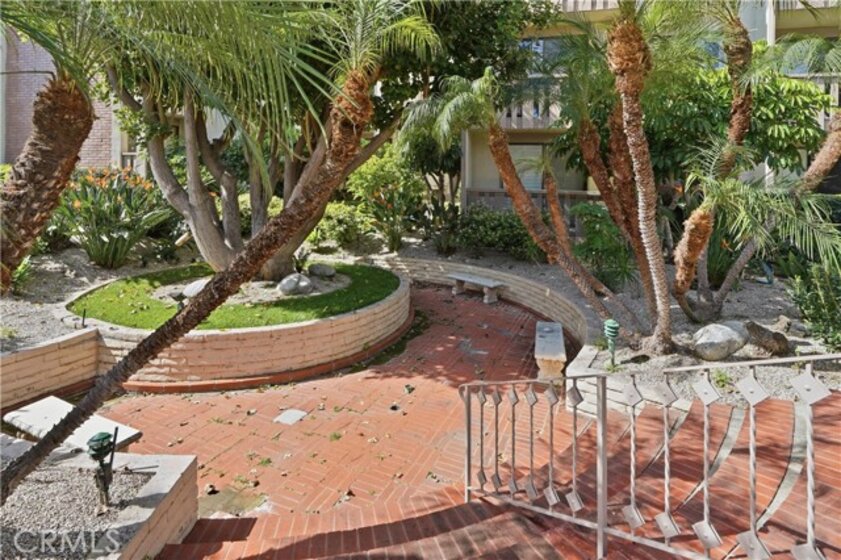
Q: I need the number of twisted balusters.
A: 11